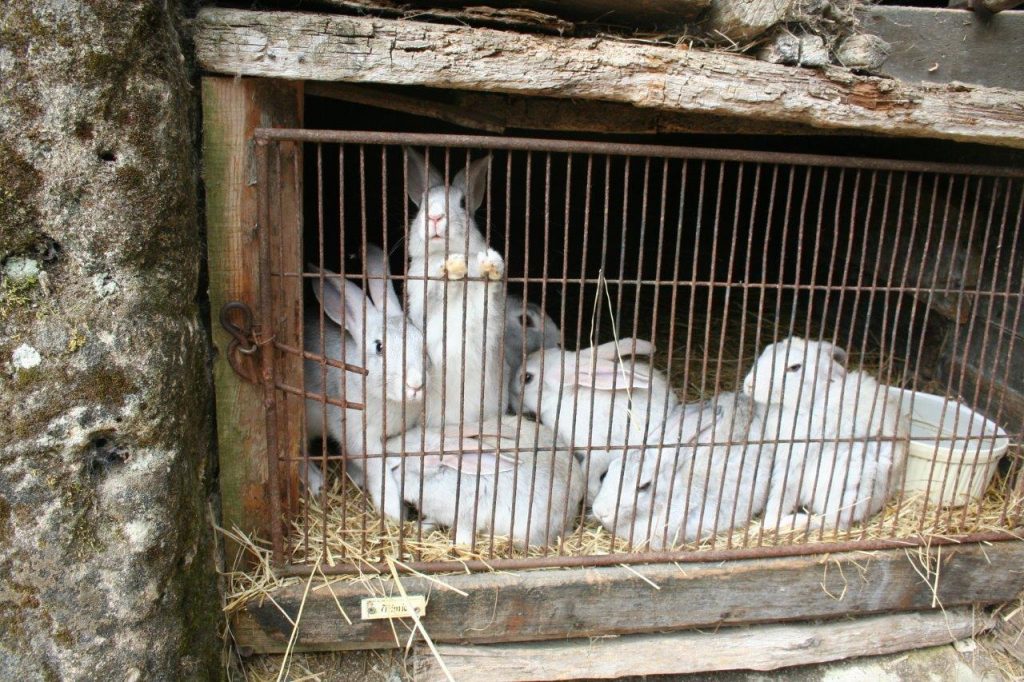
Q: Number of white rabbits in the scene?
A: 7